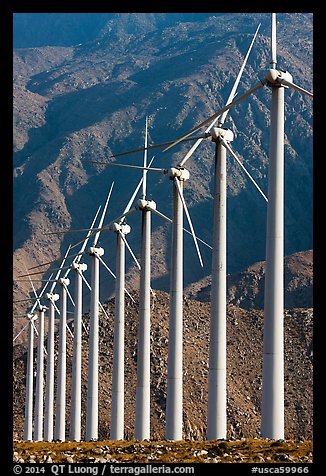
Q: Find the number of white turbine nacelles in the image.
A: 11